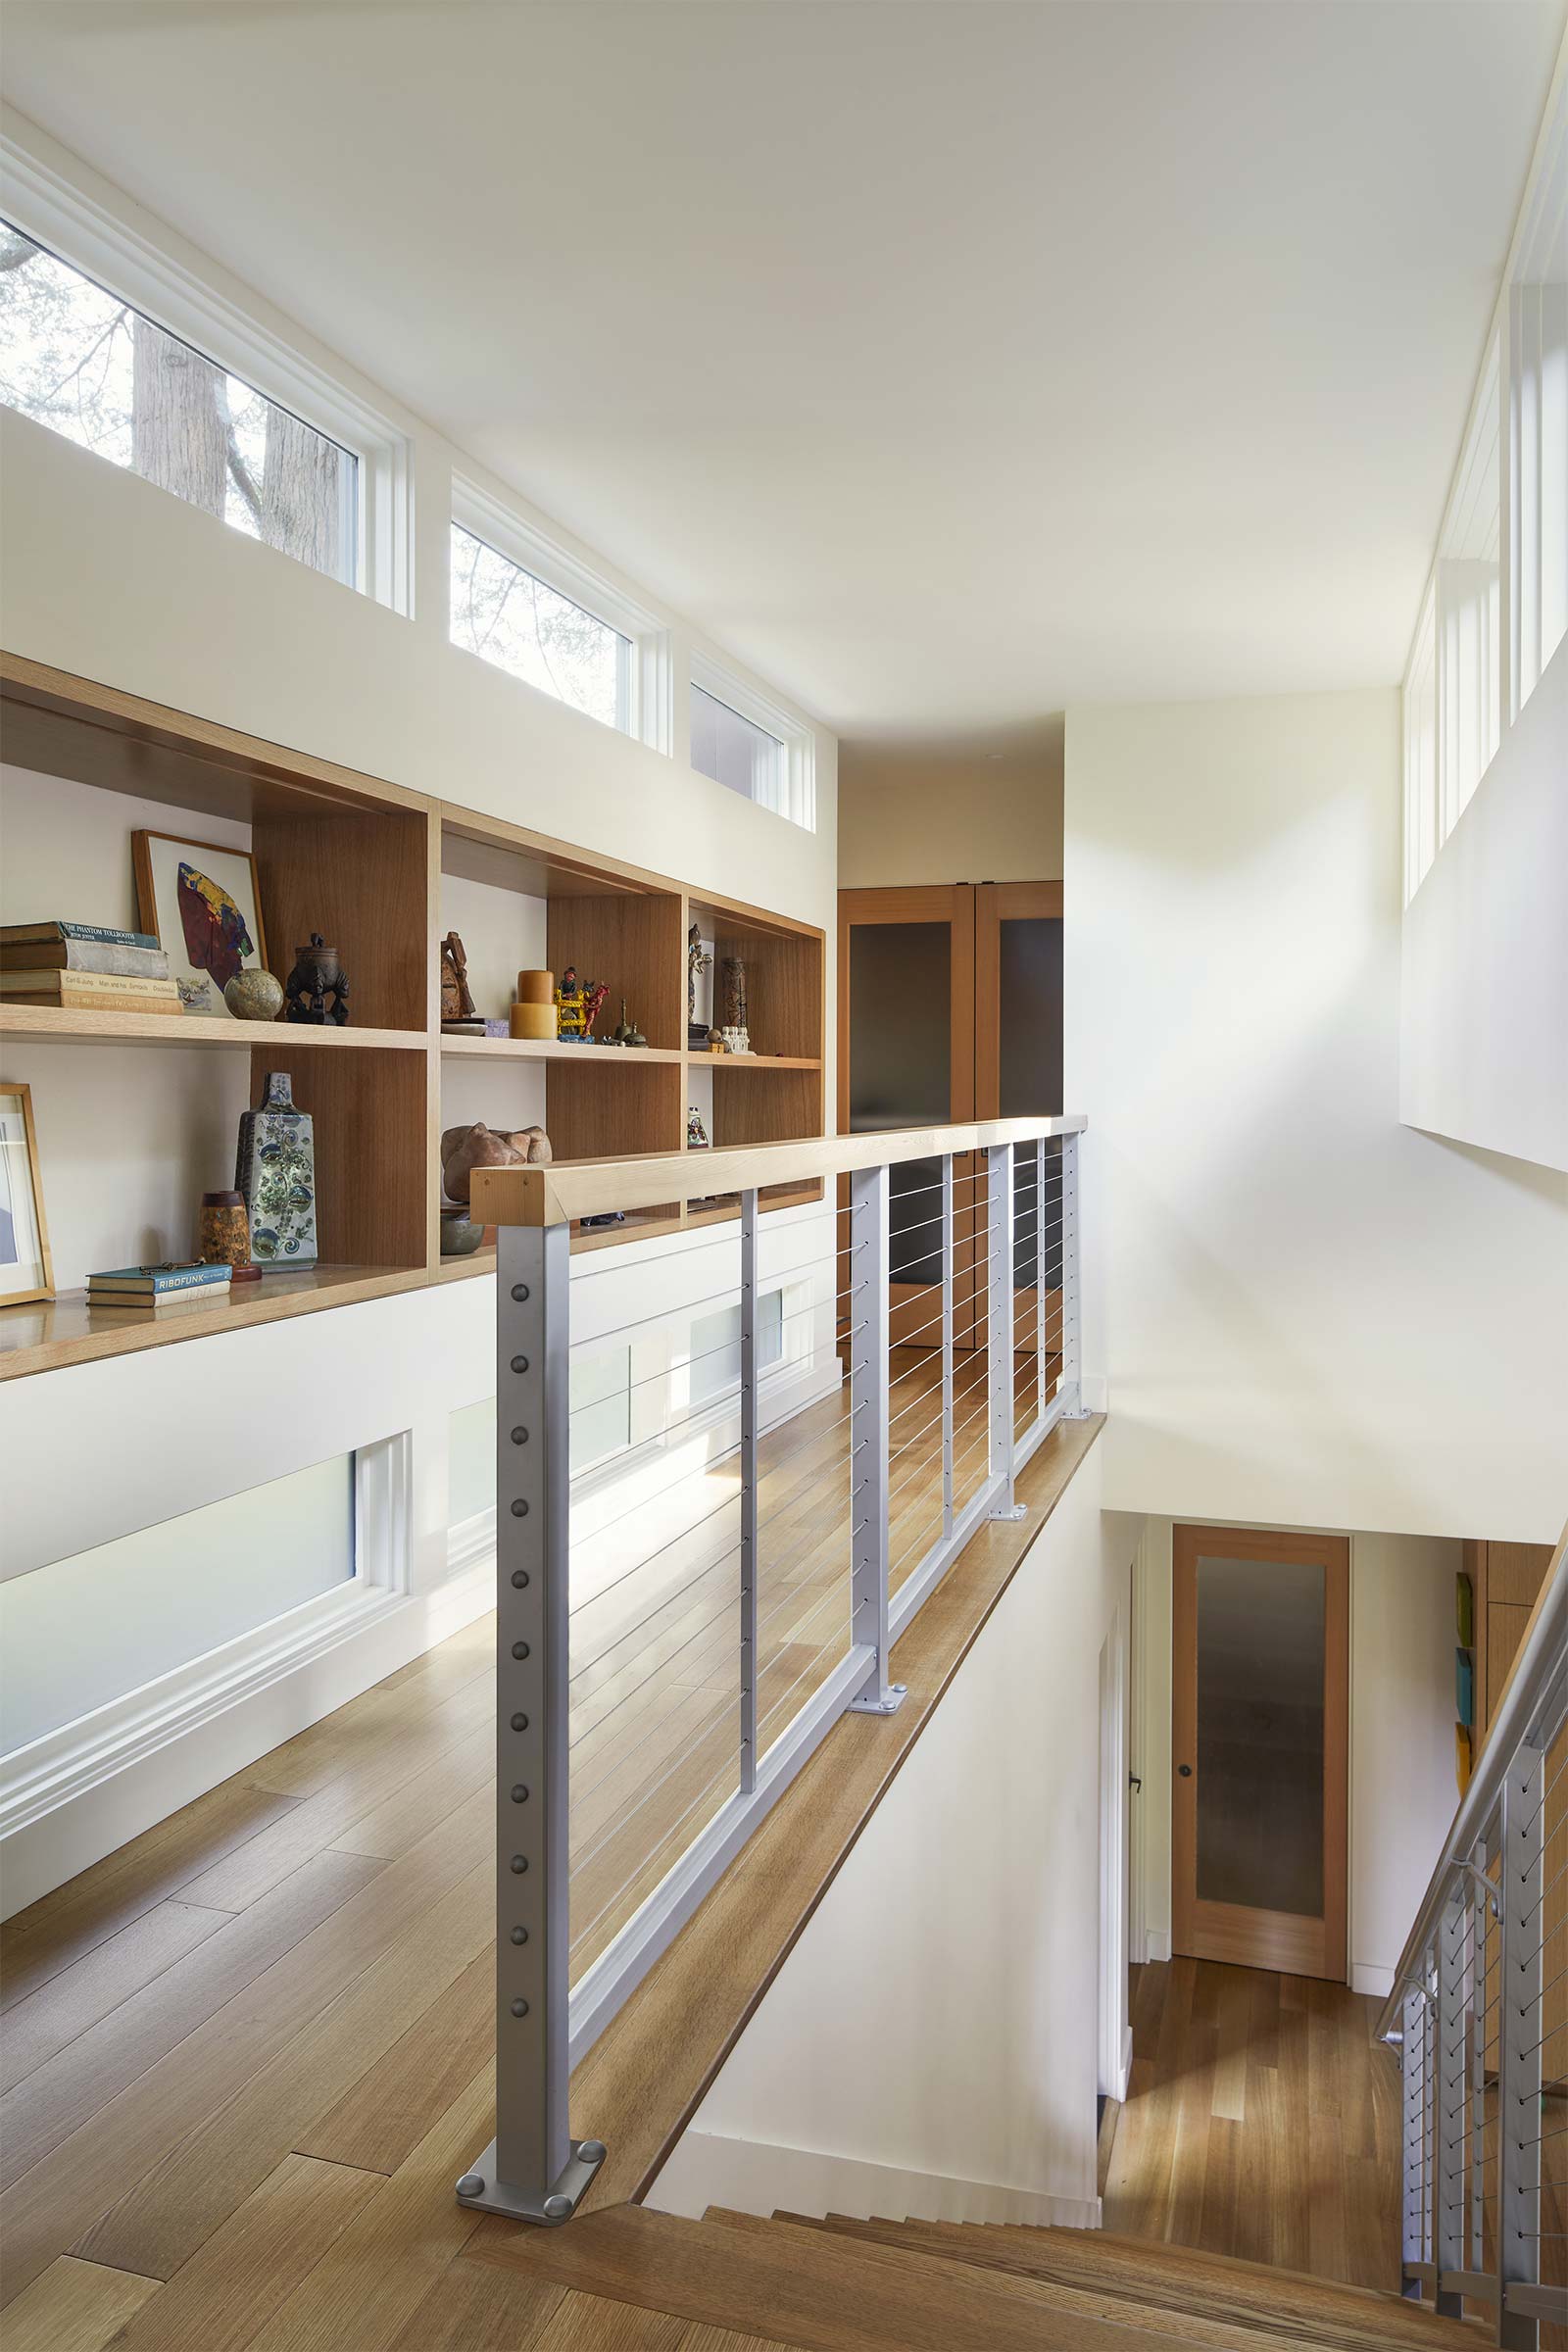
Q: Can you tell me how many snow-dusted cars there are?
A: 0